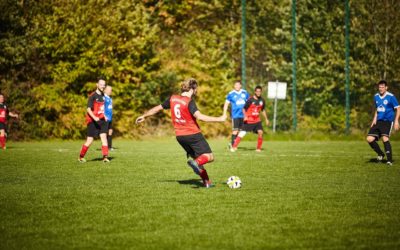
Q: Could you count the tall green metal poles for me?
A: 3